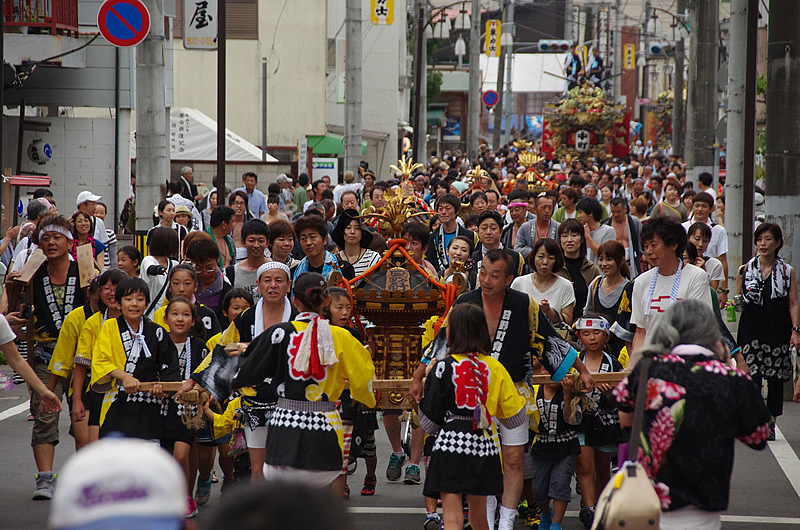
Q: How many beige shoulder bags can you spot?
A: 1